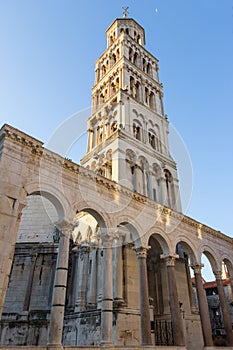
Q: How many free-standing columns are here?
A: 6